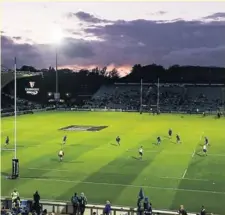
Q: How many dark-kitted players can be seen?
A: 7